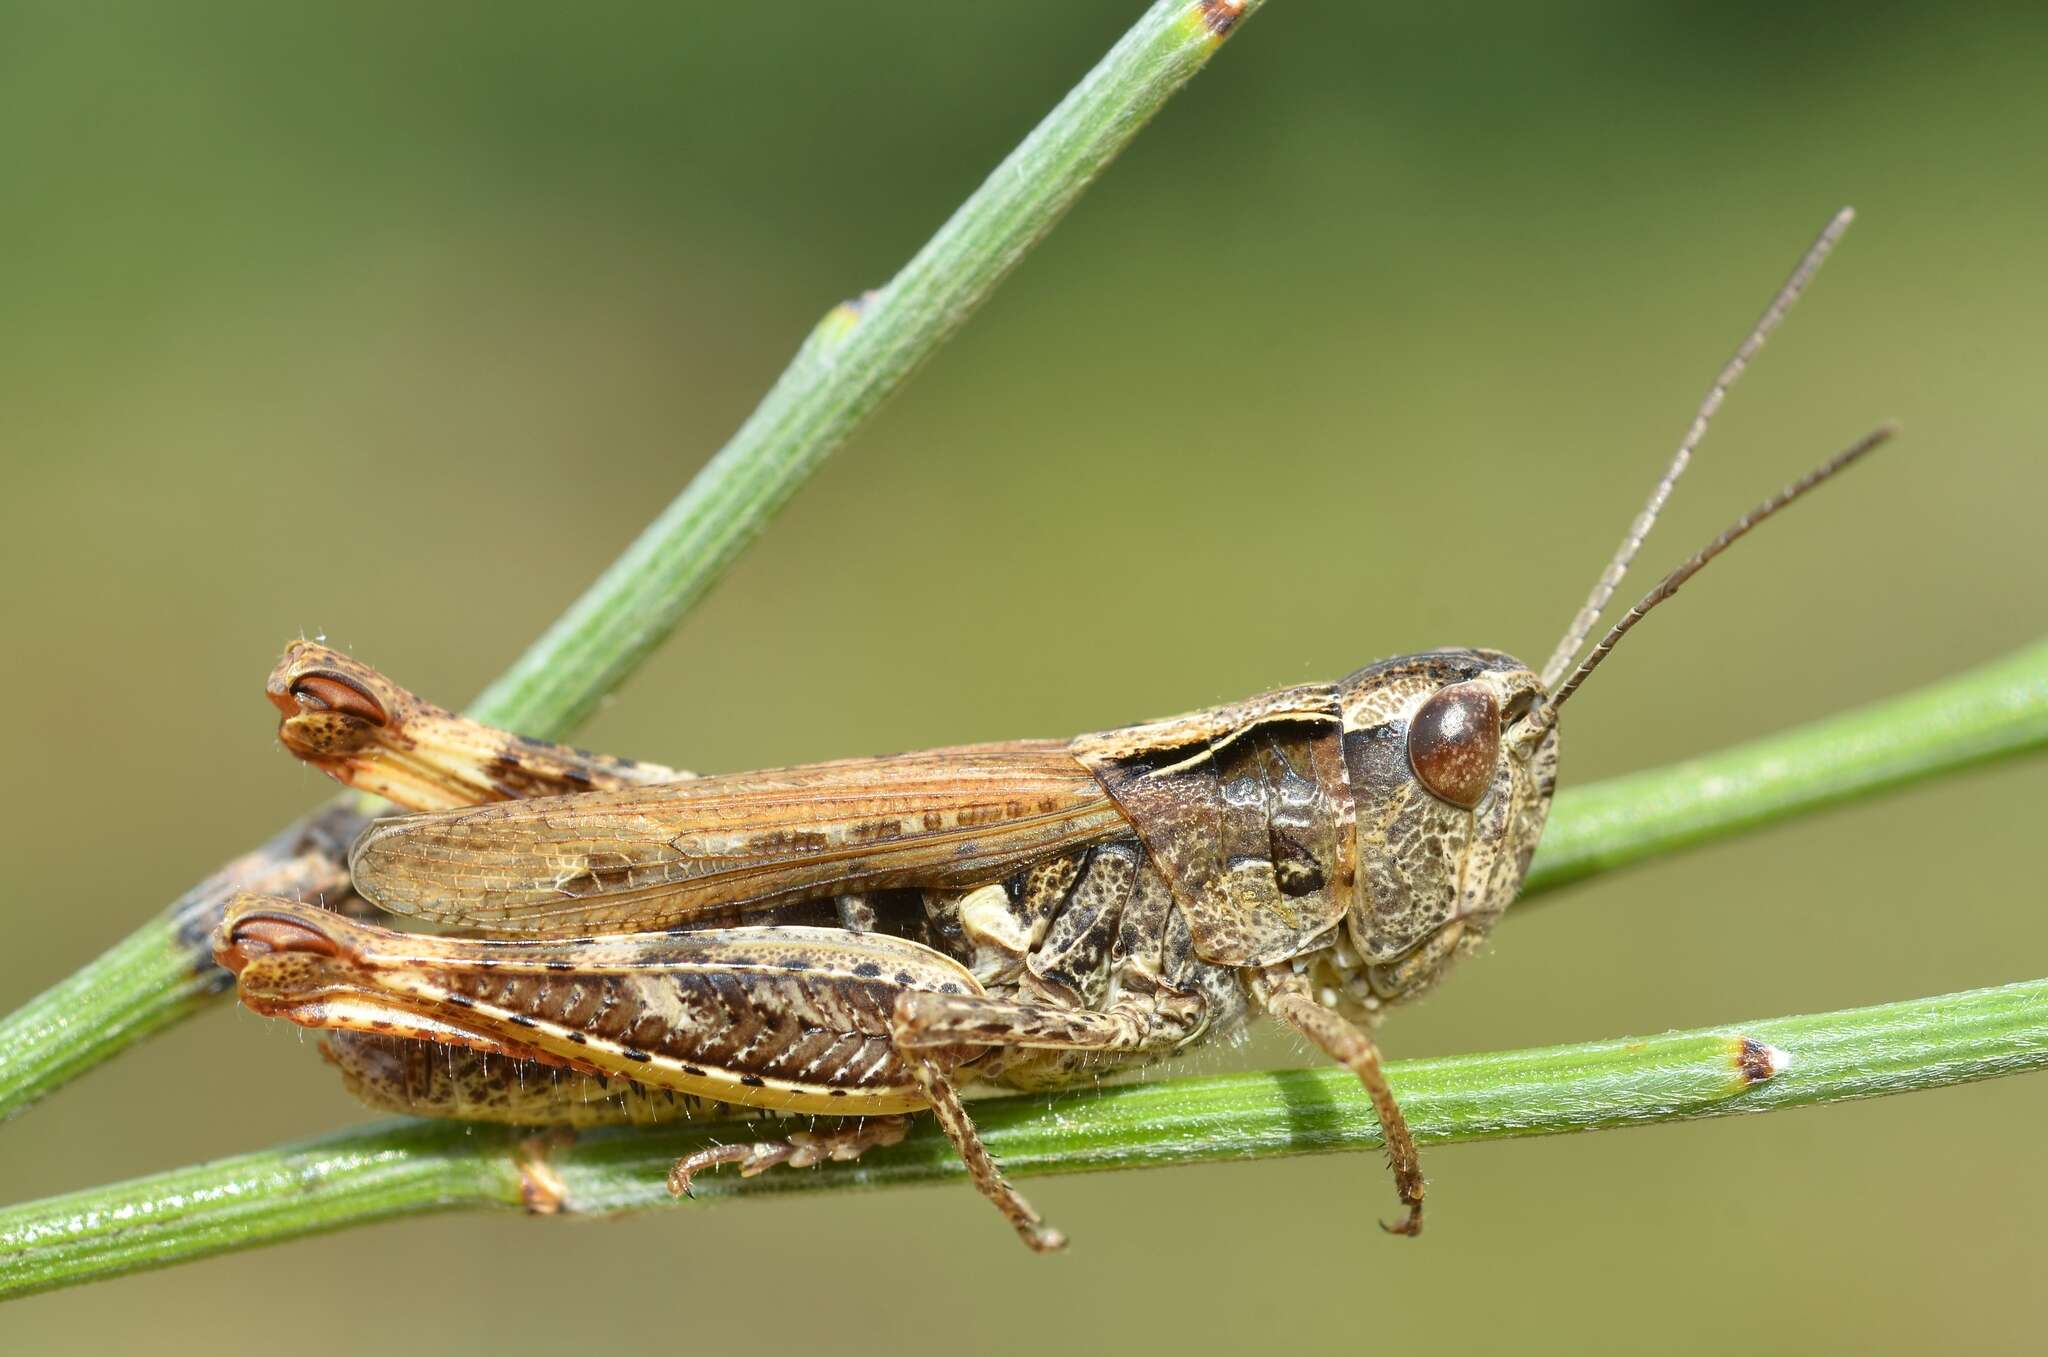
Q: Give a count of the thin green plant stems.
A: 3